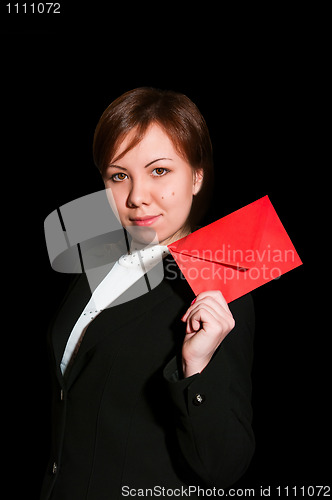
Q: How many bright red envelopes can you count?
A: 1